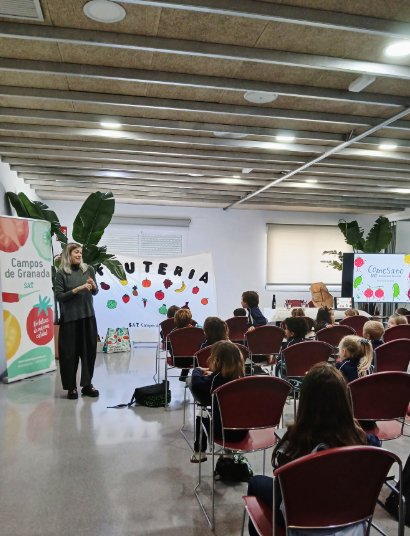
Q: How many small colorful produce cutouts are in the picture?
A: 14